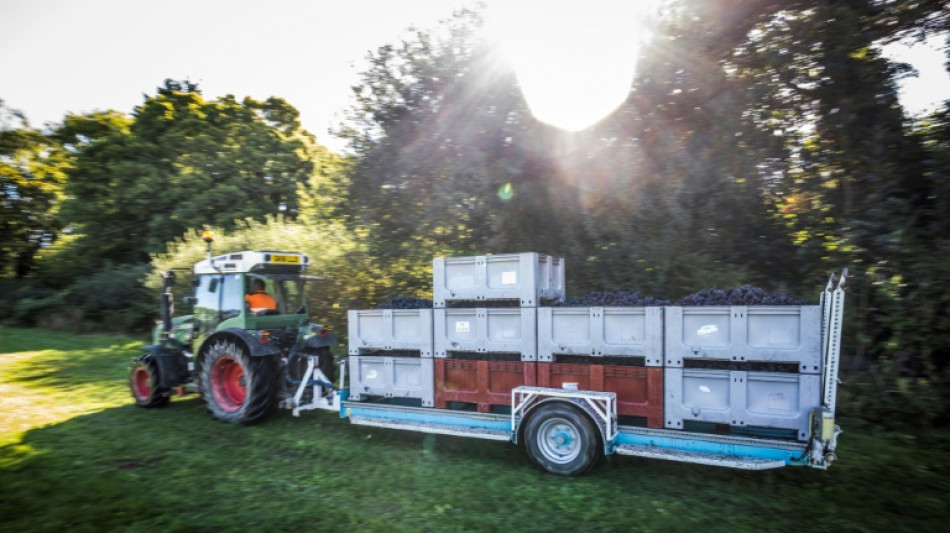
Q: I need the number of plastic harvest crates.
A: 9